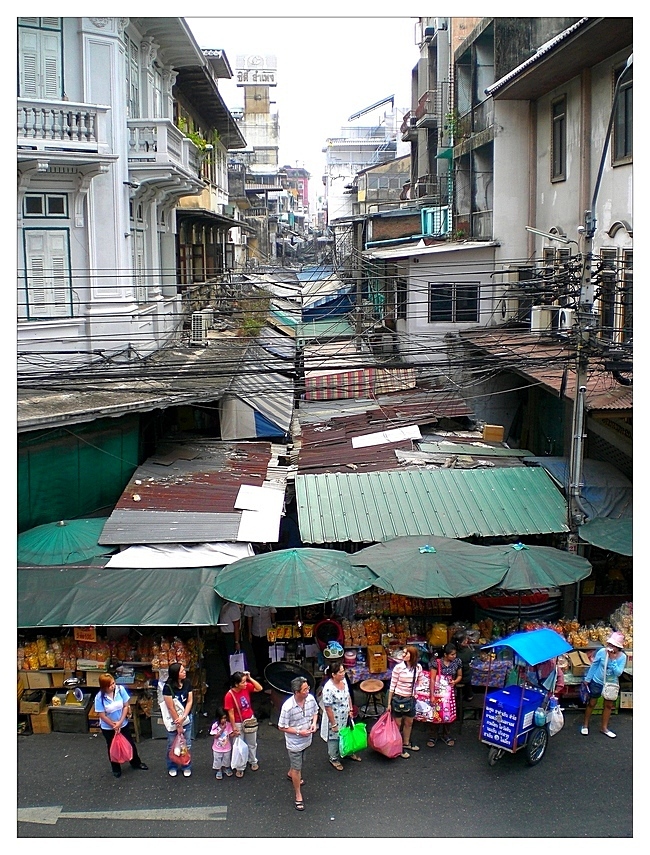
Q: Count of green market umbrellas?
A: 5